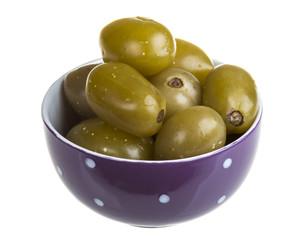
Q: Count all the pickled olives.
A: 8